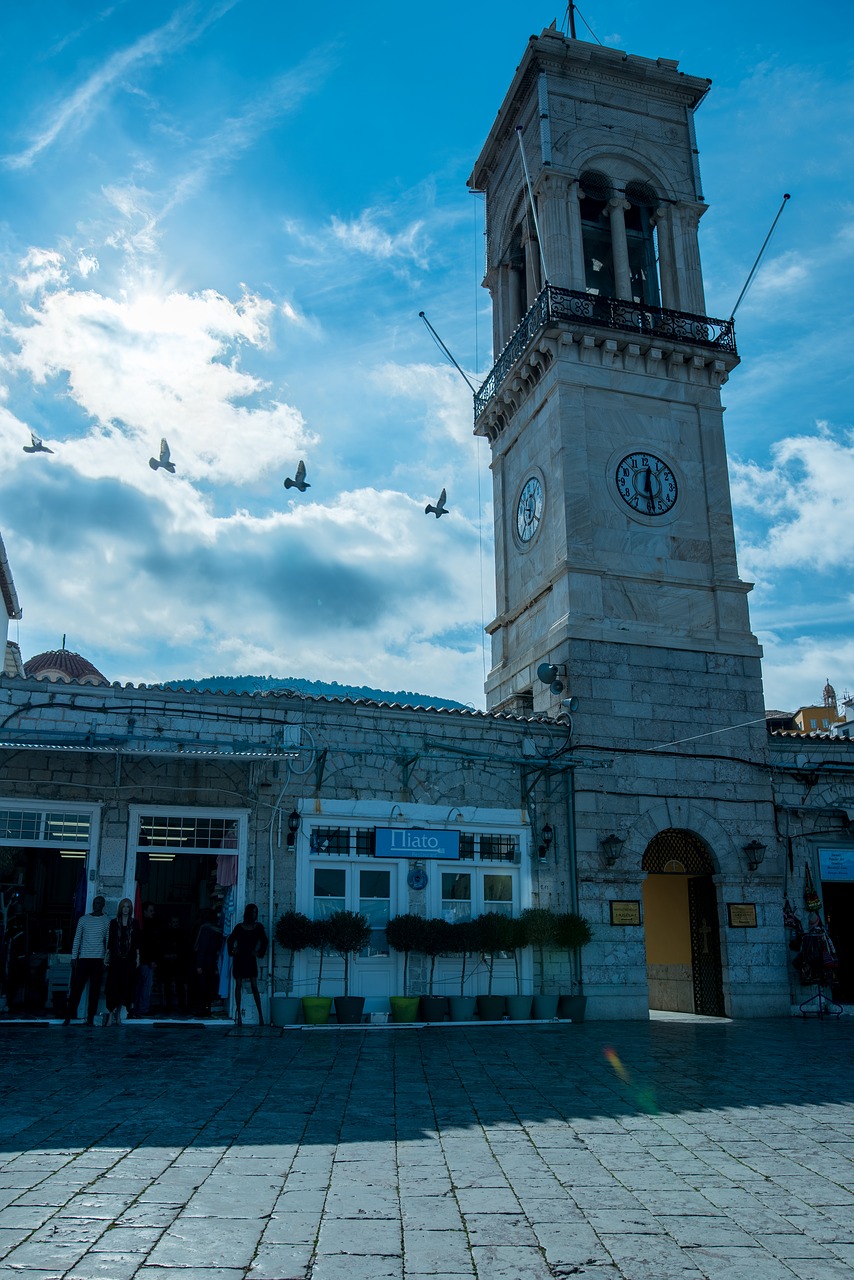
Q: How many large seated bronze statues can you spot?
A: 0